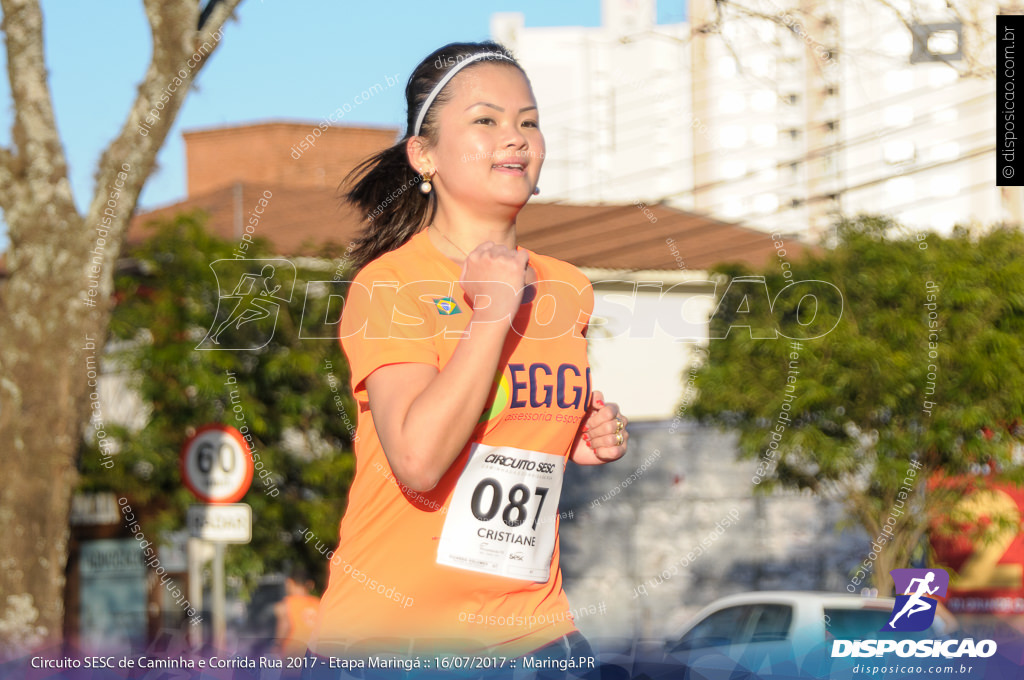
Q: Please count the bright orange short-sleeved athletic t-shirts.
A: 1